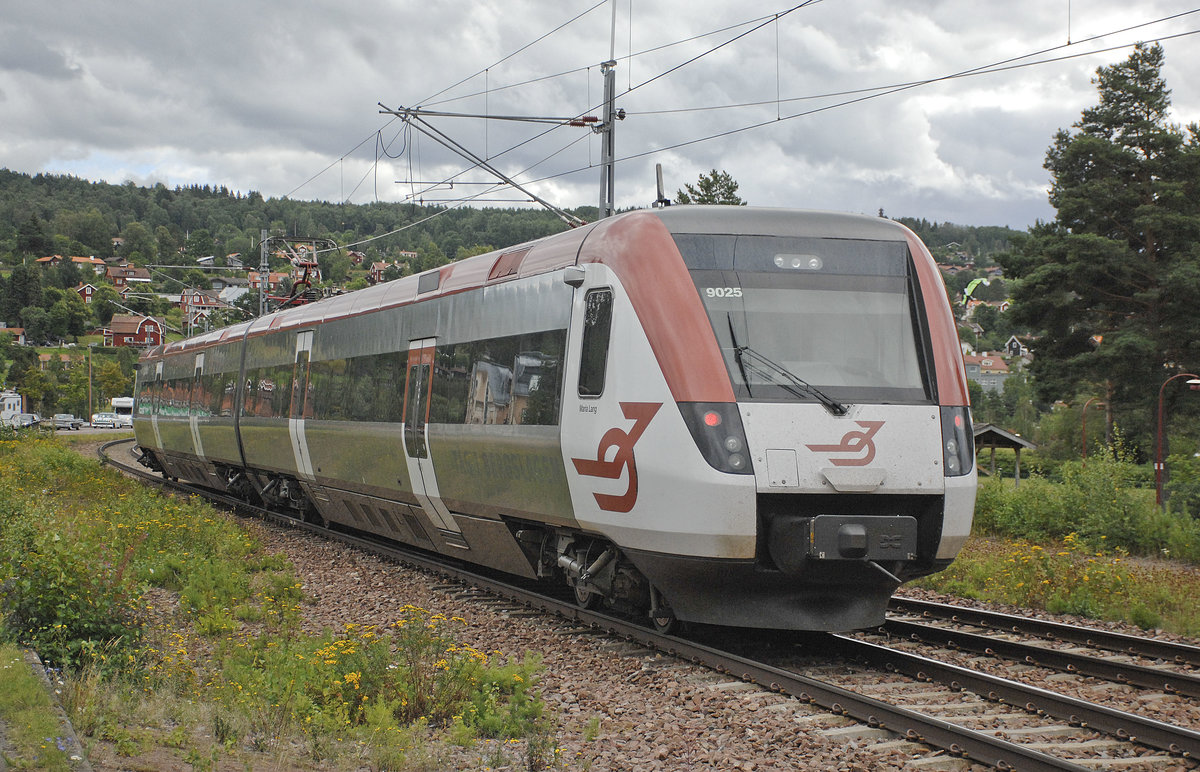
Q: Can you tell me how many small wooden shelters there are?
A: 1